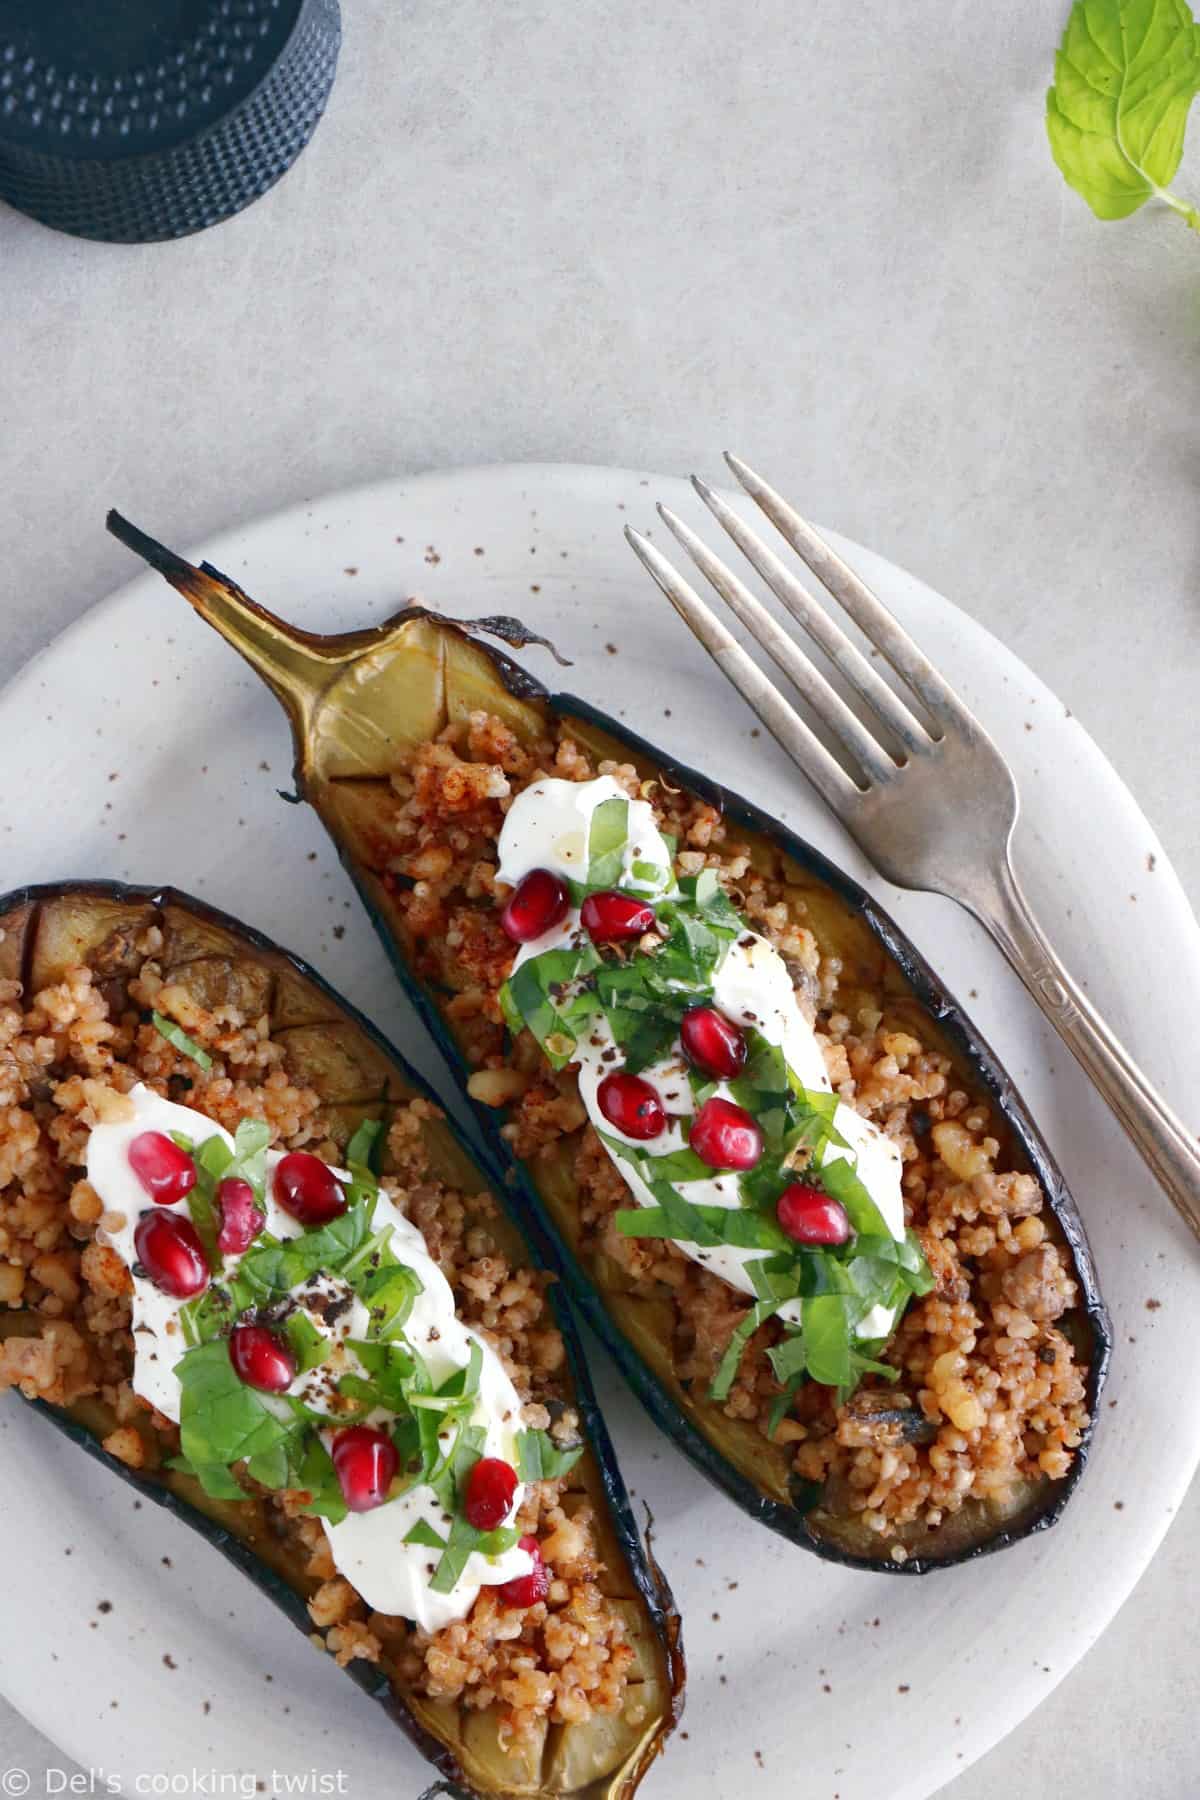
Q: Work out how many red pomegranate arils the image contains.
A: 14